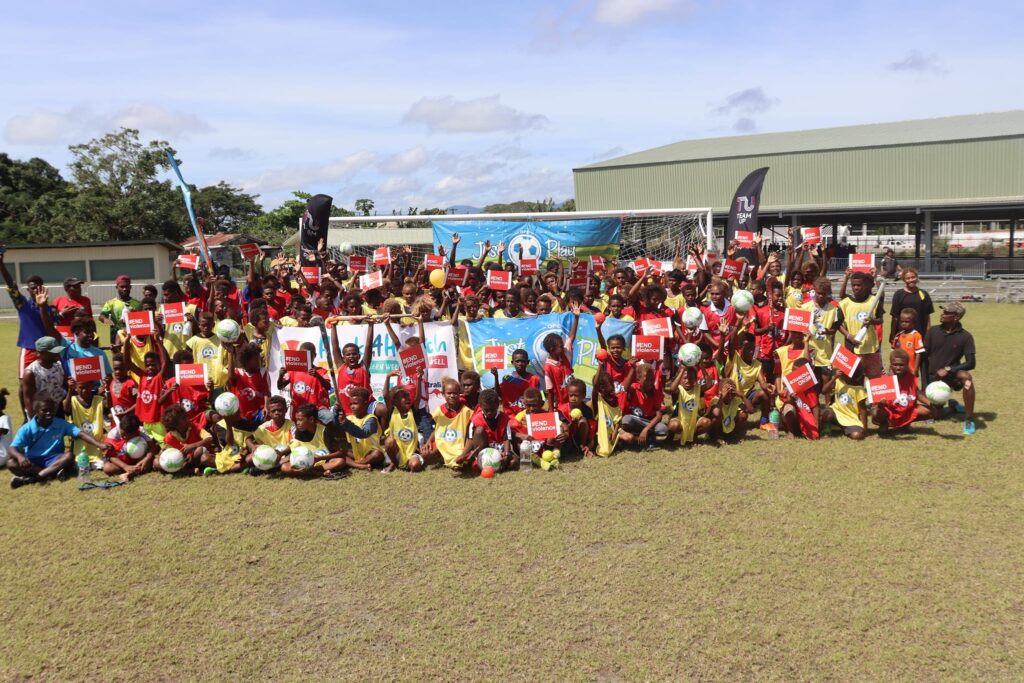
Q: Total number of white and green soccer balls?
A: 12